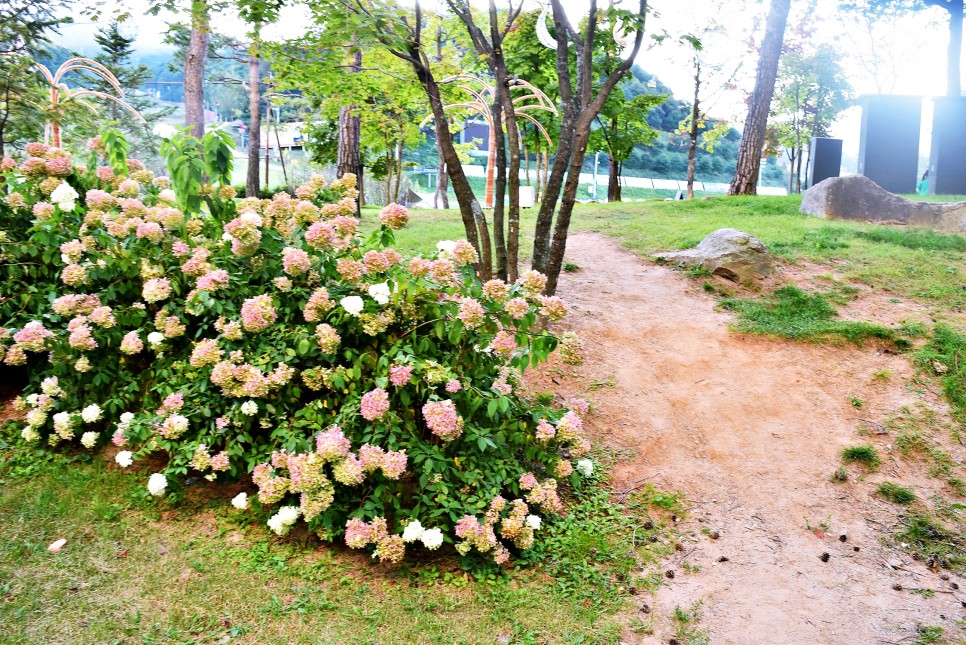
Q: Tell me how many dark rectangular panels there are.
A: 3